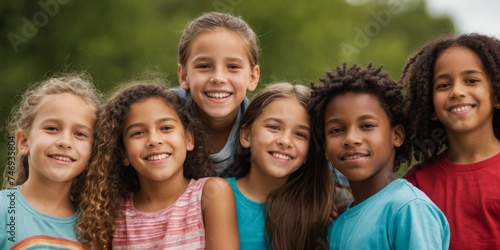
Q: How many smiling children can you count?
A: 6